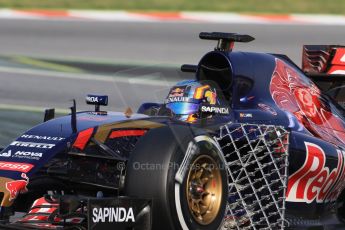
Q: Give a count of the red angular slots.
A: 2